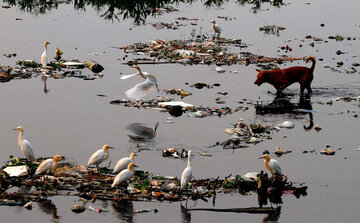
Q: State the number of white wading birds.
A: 10